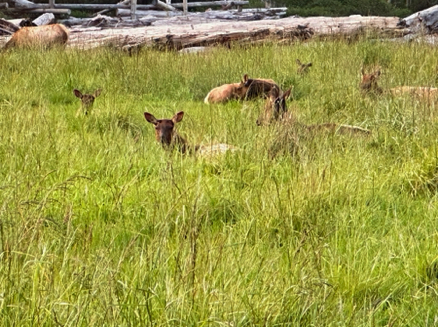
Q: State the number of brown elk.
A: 7